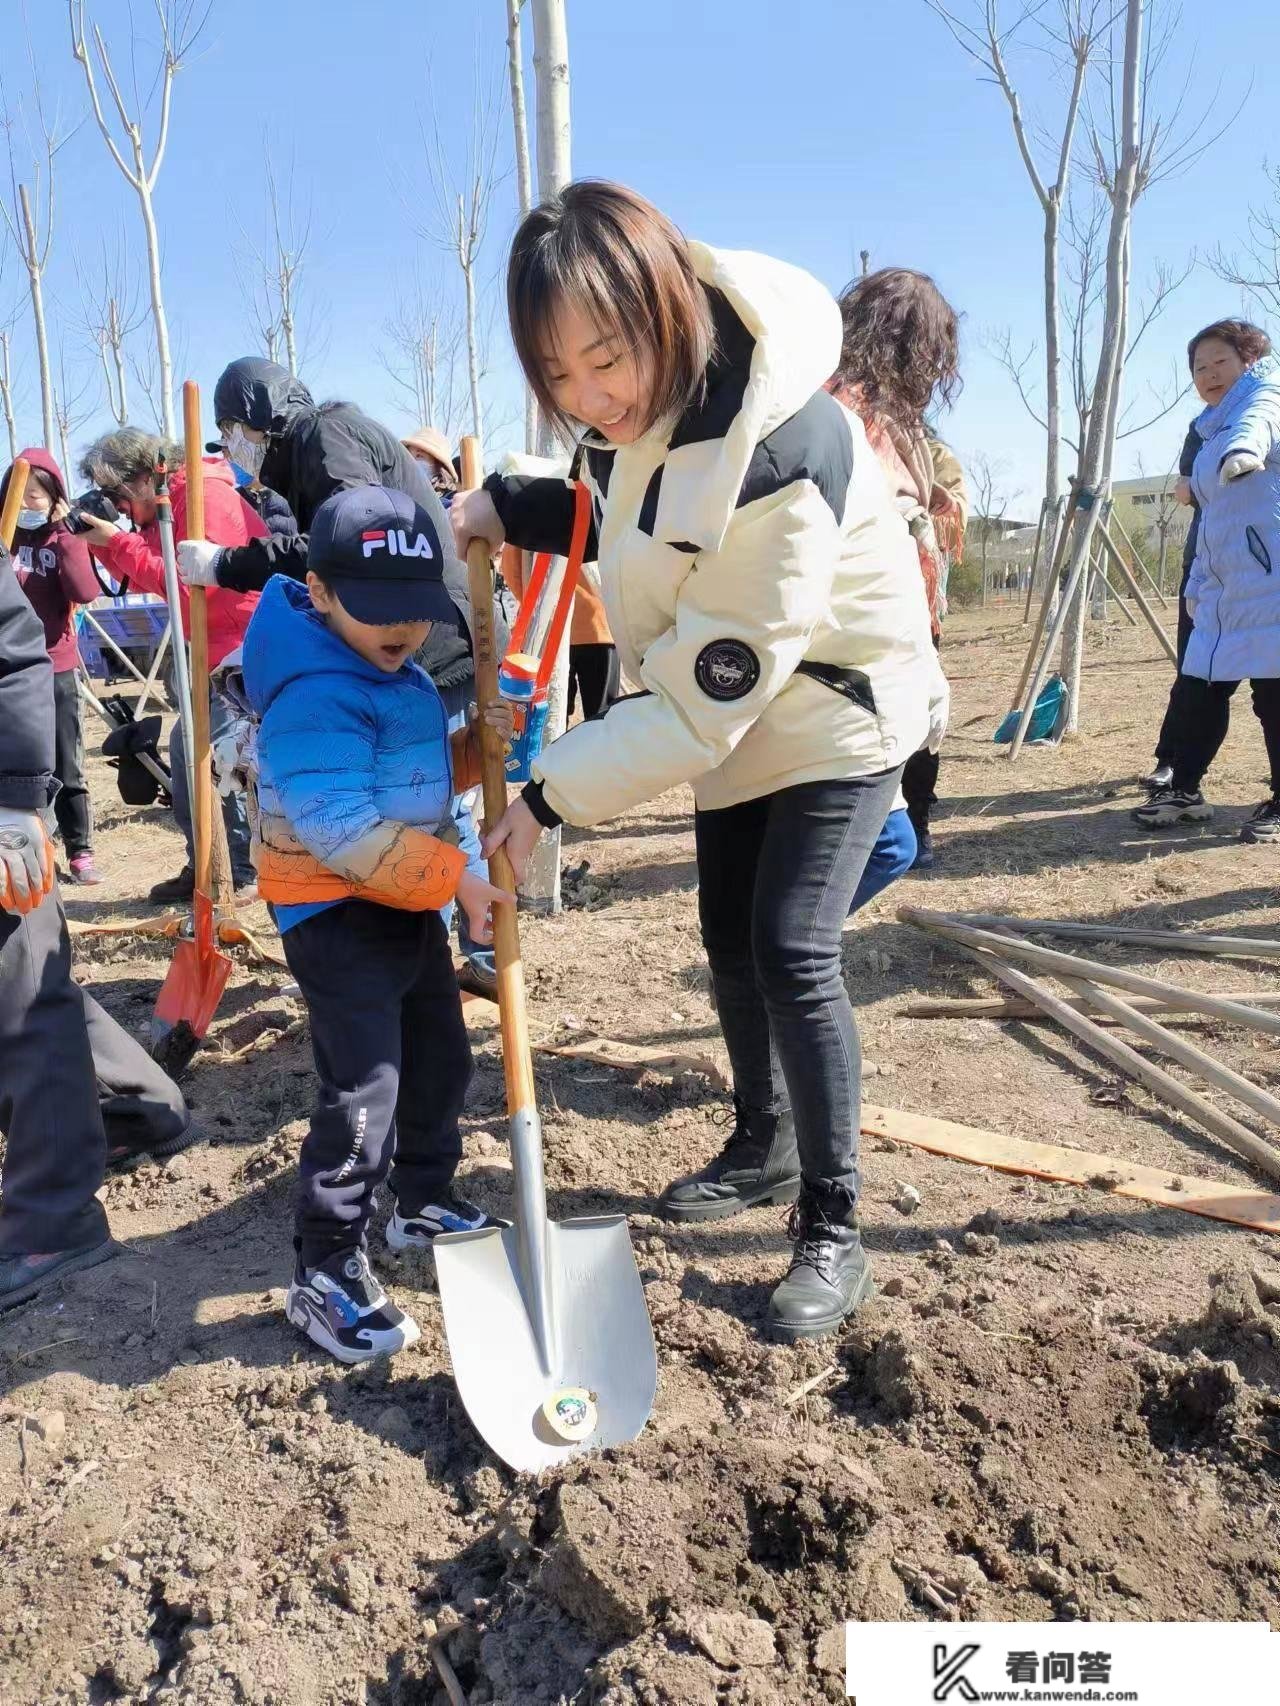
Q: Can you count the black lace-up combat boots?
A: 2